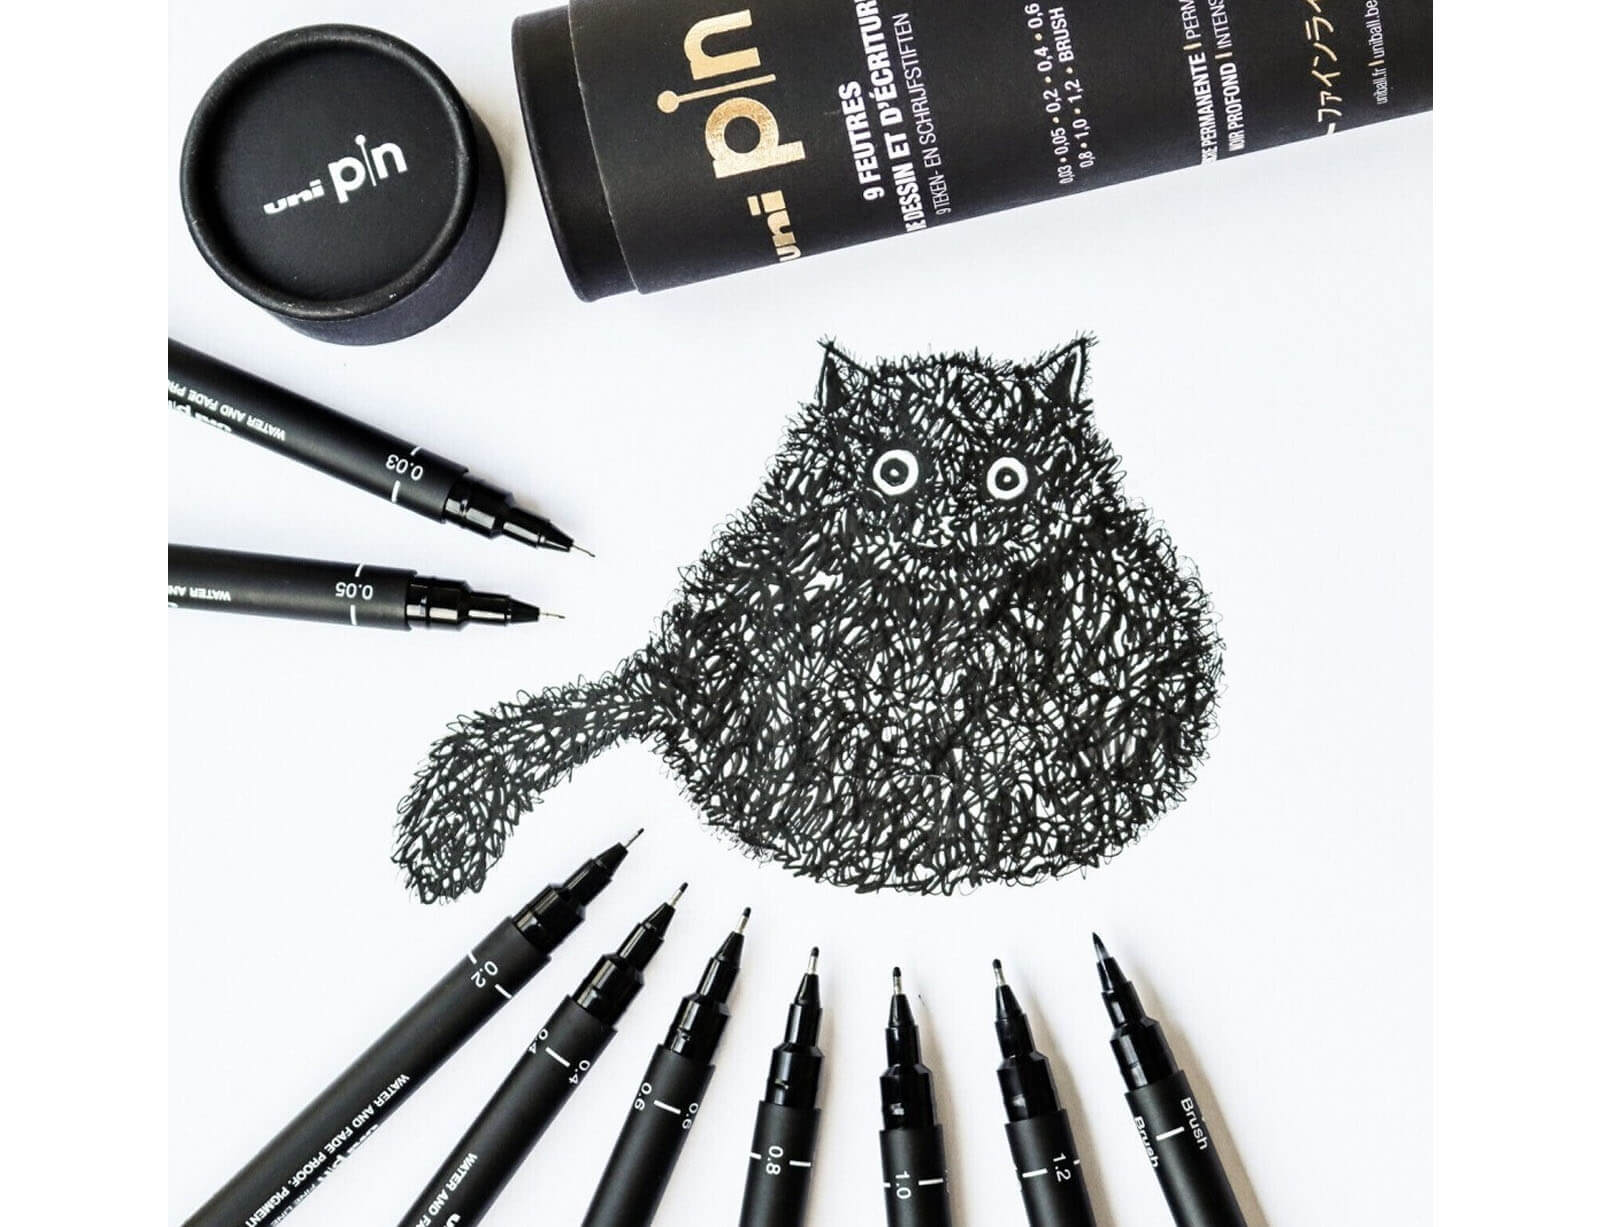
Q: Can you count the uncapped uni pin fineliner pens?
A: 9